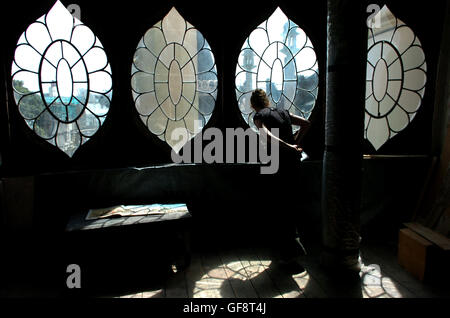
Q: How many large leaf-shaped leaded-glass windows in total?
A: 4